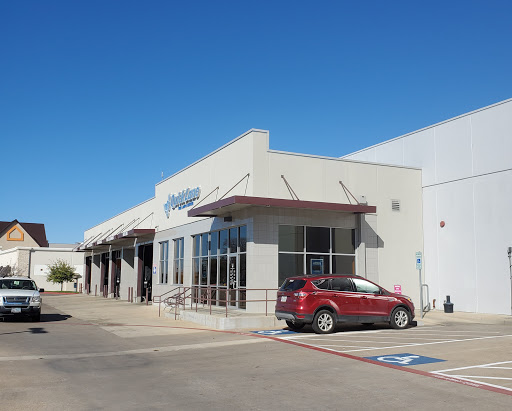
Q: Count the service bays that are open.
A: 4